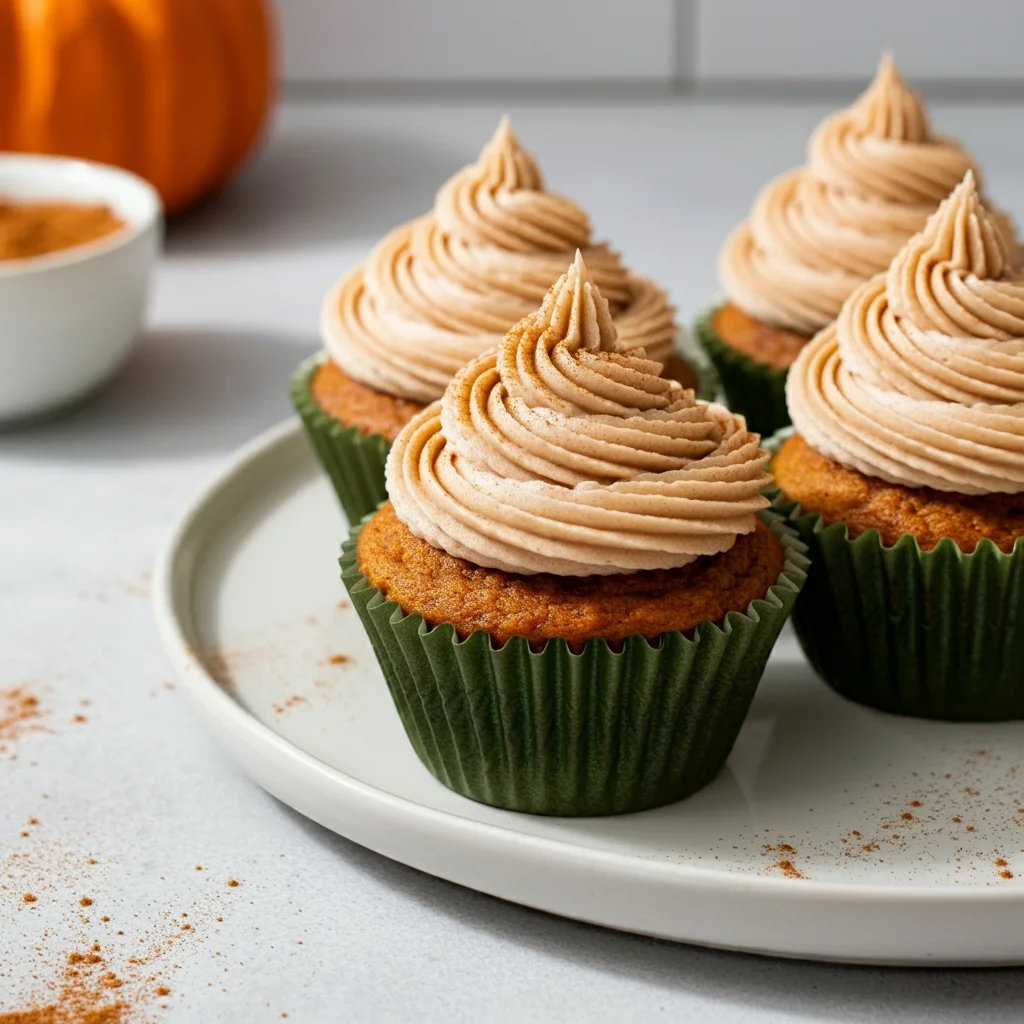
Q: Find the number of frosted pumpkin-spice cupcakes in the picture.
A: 4